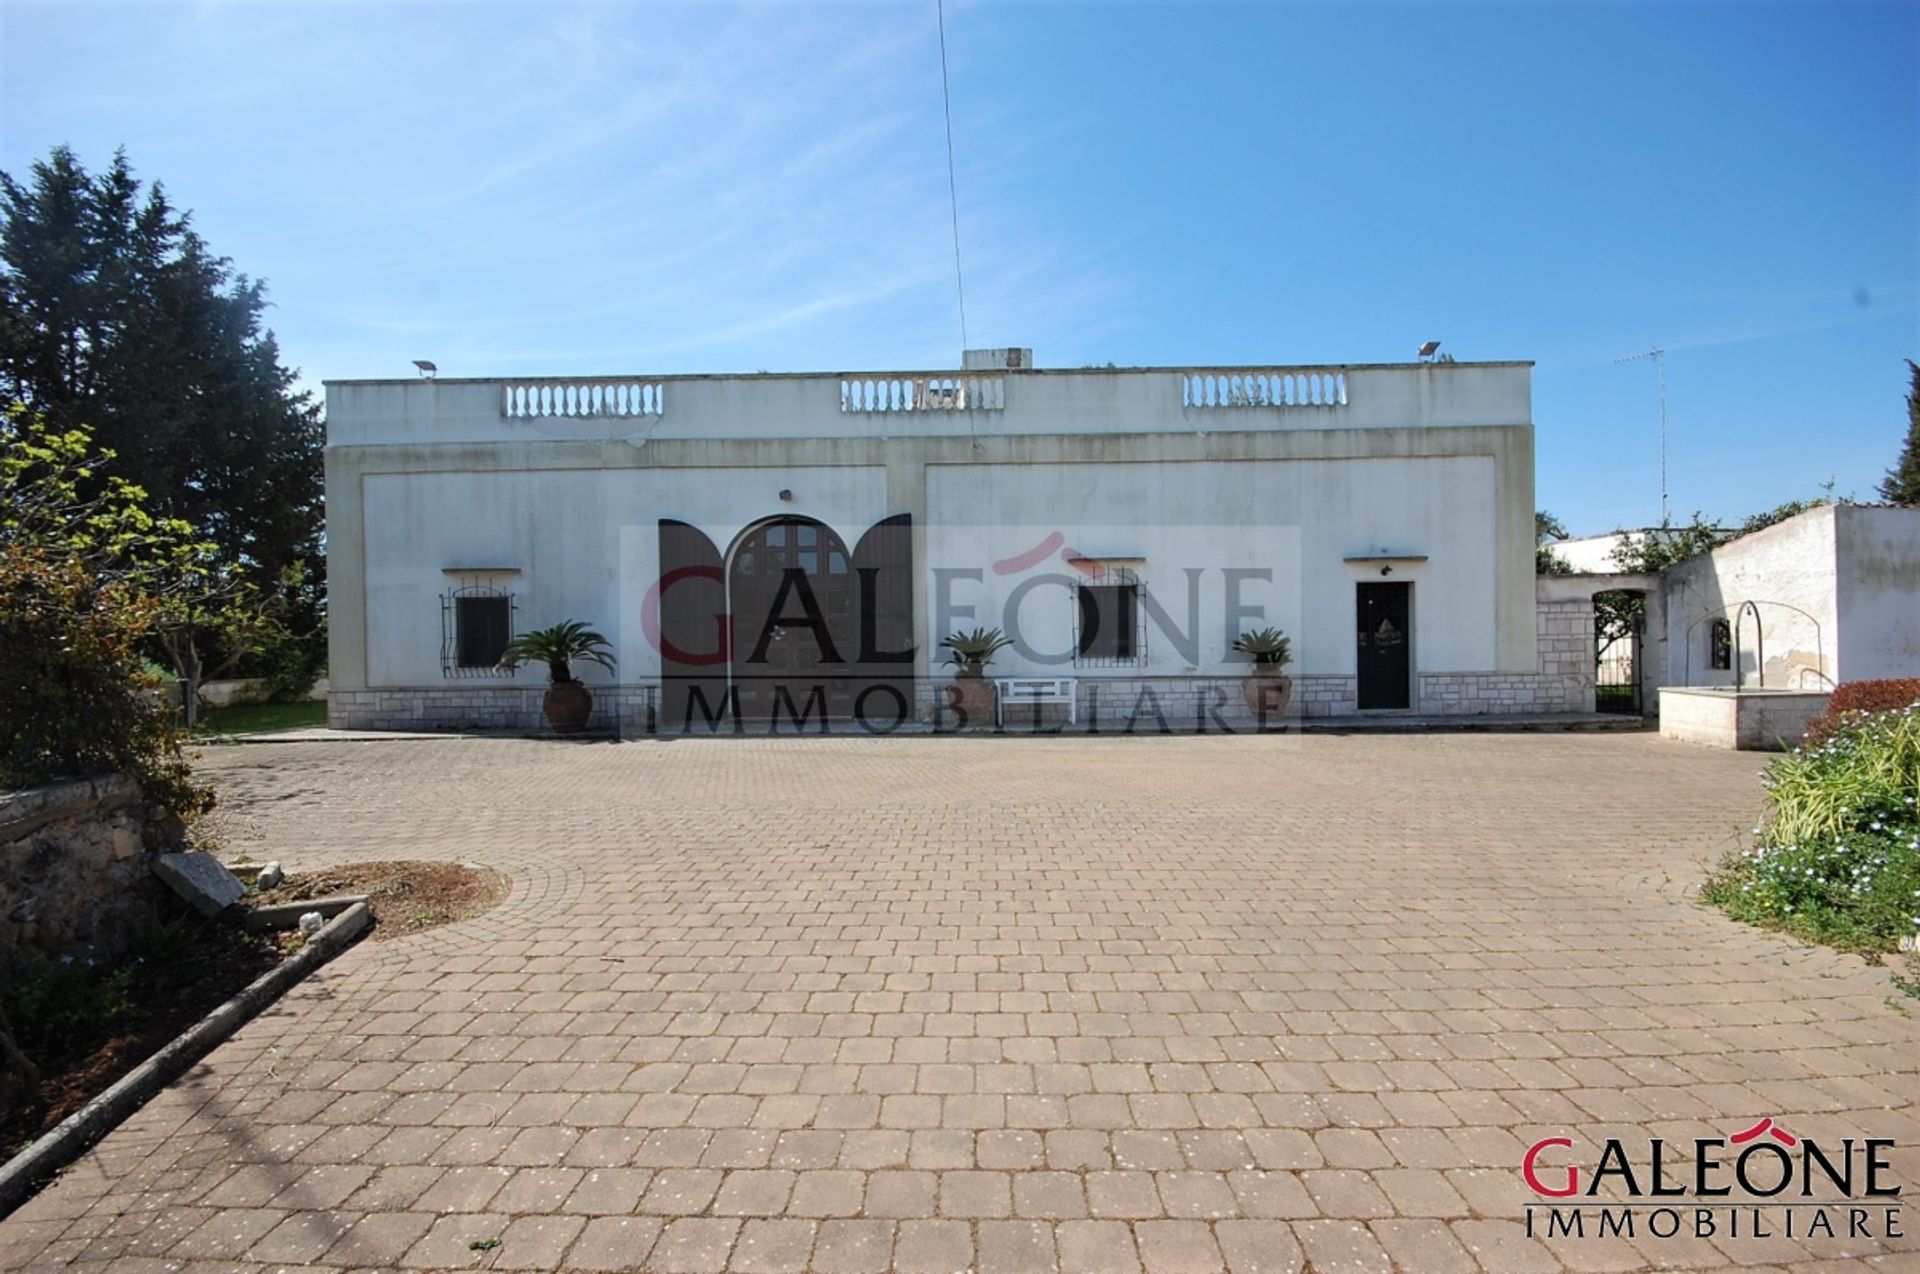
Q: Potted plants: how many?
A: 3